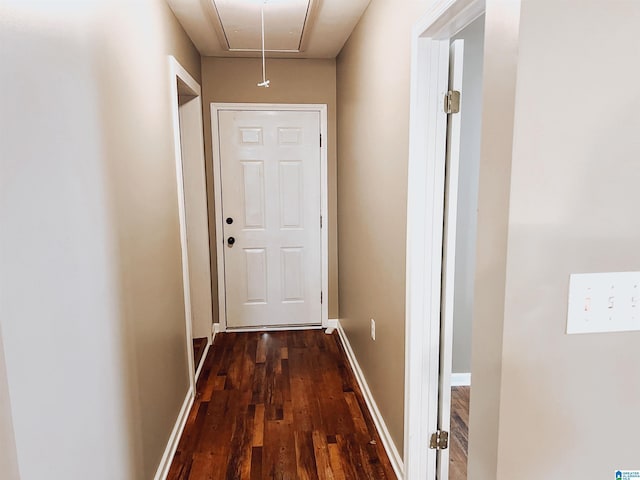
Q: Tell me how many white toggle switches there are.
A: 3